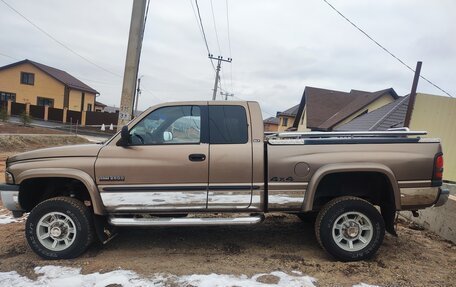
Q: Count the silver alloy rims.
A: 2